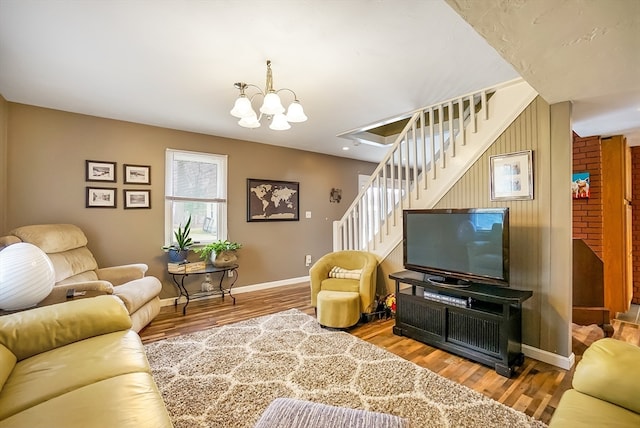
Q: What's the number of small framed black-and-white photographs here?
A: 4